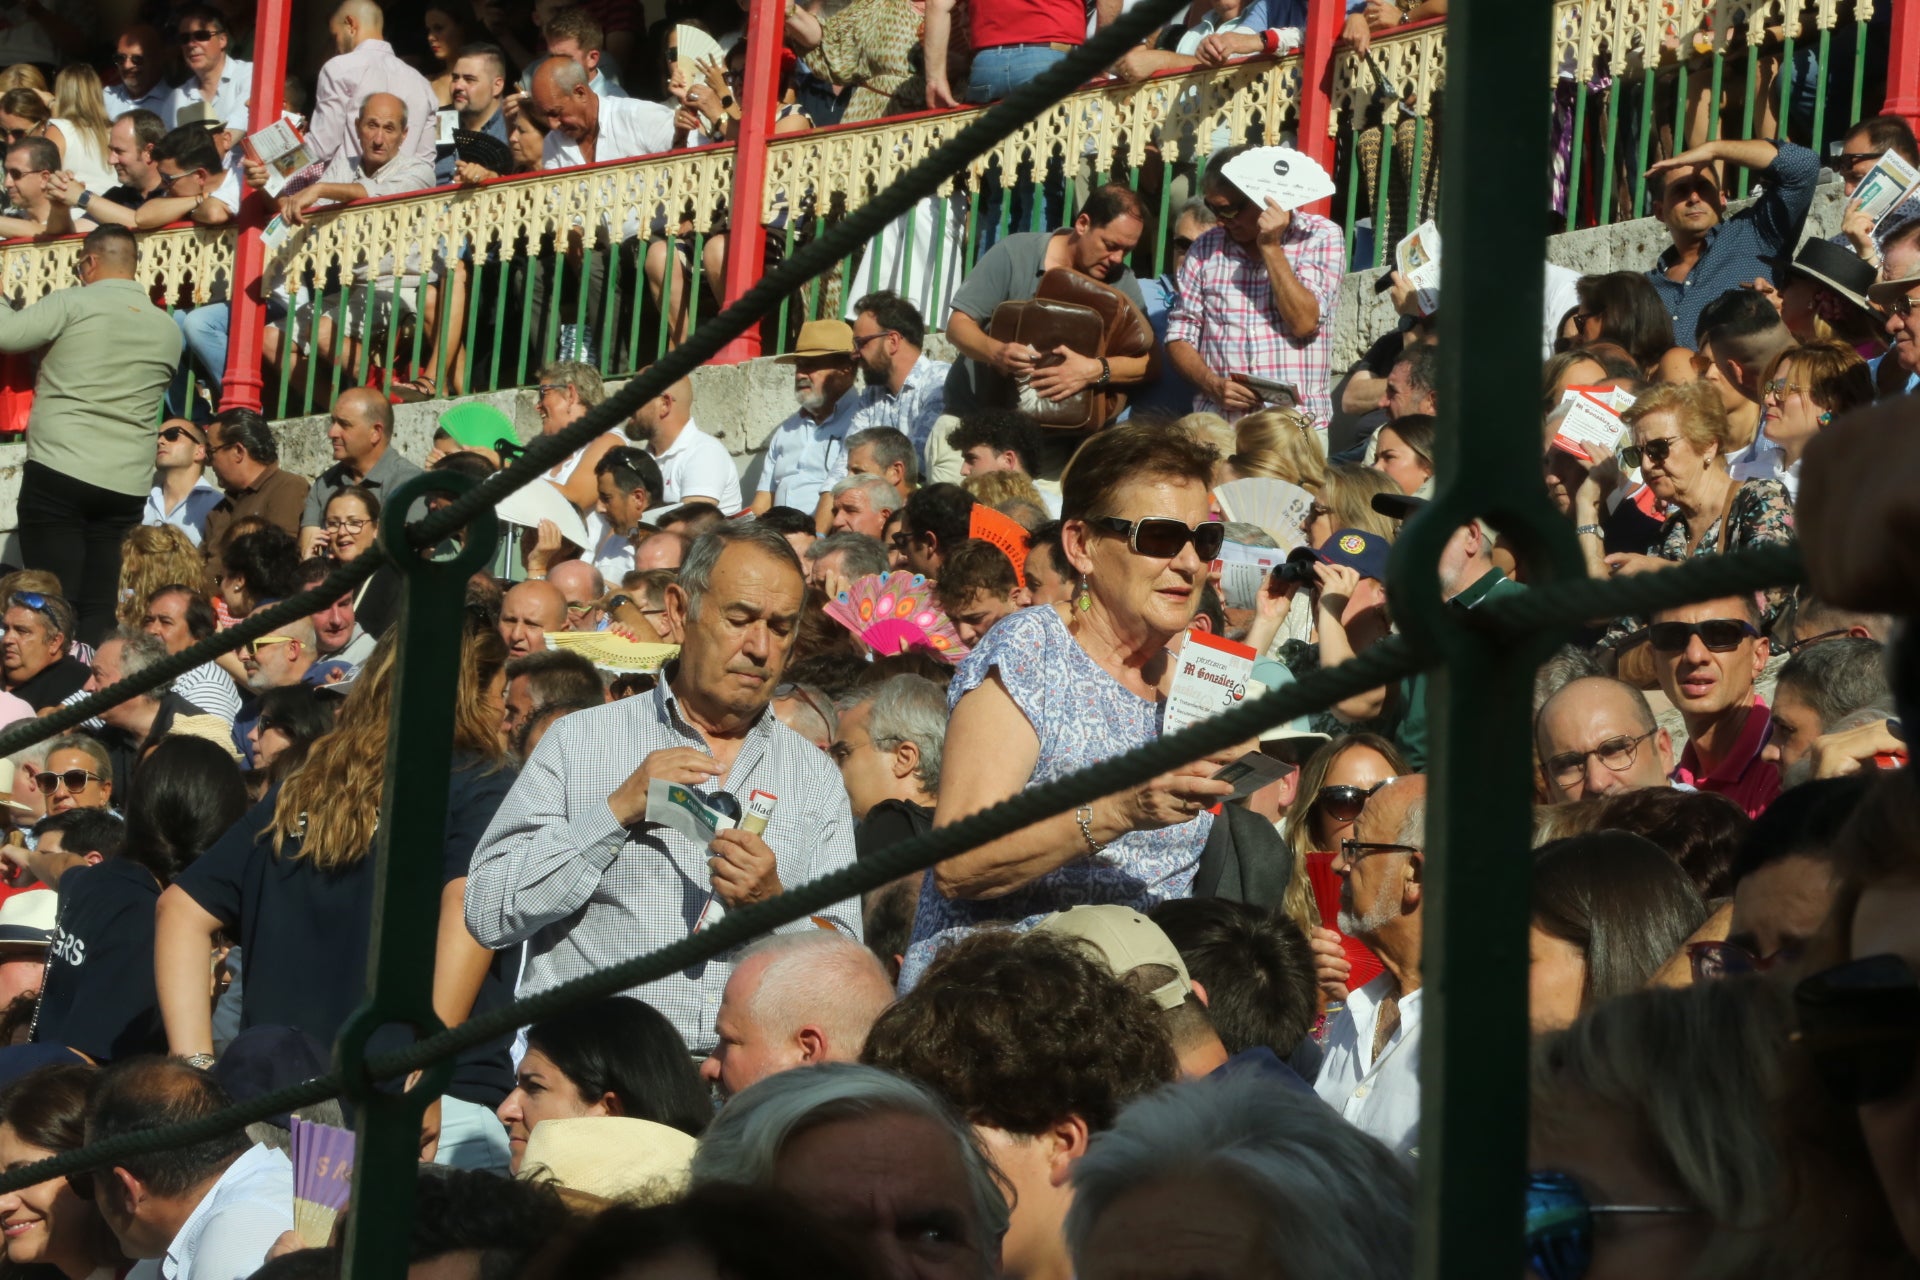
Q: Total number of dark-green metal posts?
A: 2